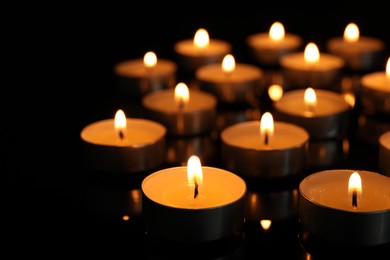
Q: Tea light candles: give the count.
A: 14